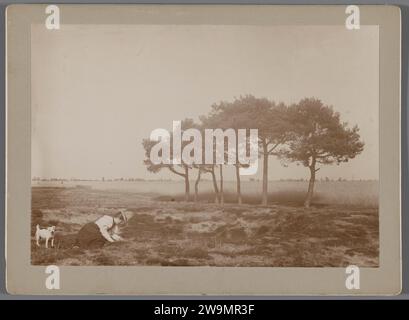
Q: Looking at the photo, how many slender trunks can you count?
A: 7